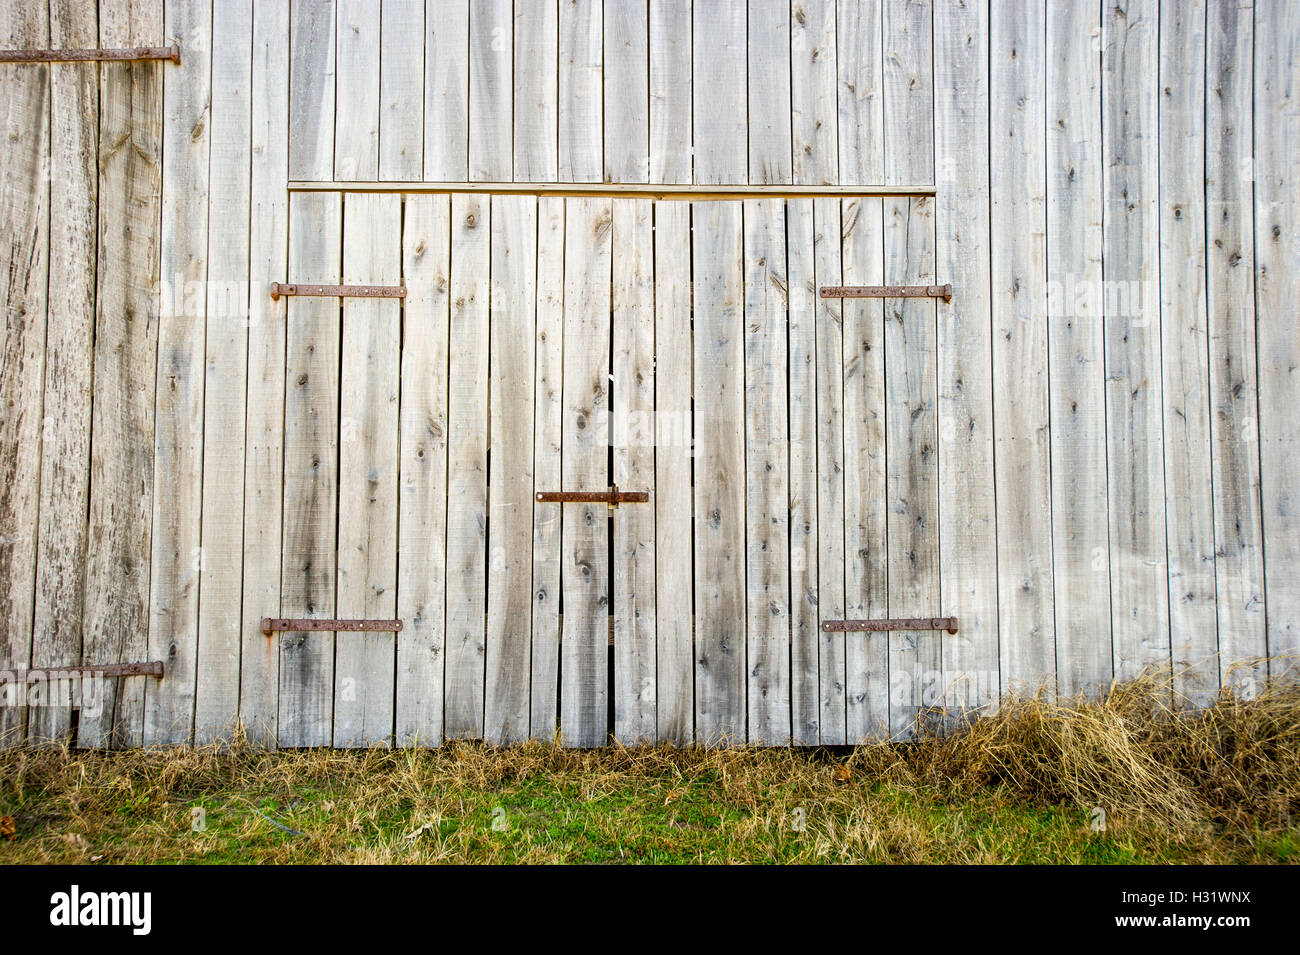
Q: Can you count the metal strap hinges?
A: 6